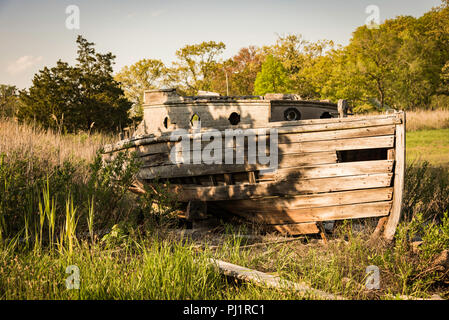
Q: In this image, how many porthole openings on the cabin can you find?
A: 5